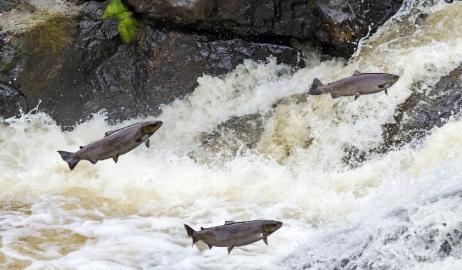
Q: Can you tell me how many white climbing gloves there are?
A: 0